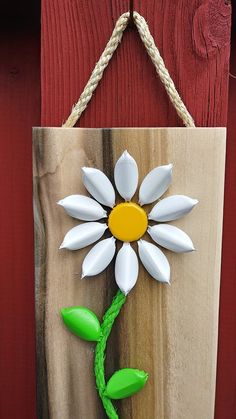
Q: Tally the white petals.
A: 10